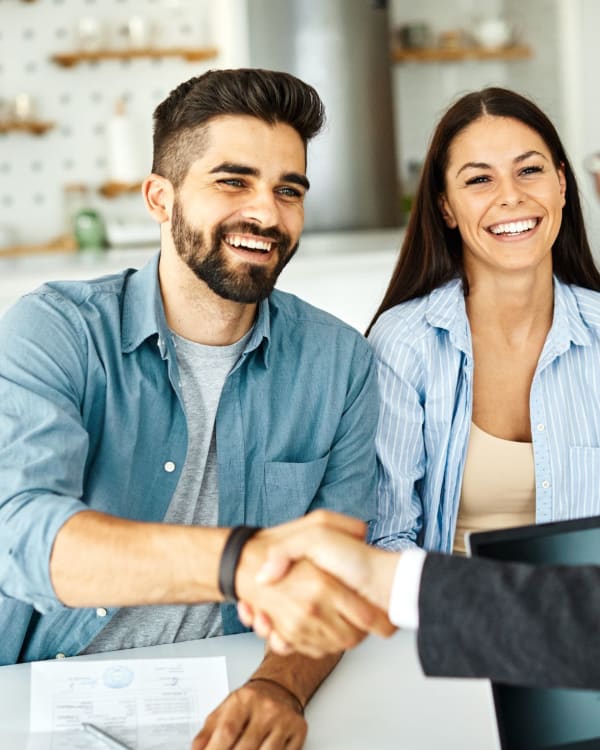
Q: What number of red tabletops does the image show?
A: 0